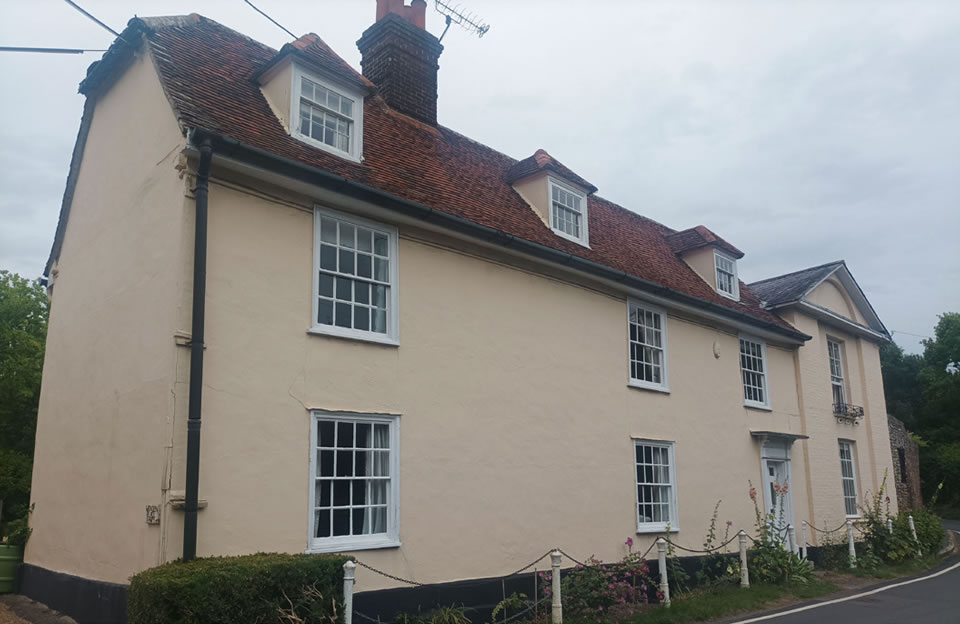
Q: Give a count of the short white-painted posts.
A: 9